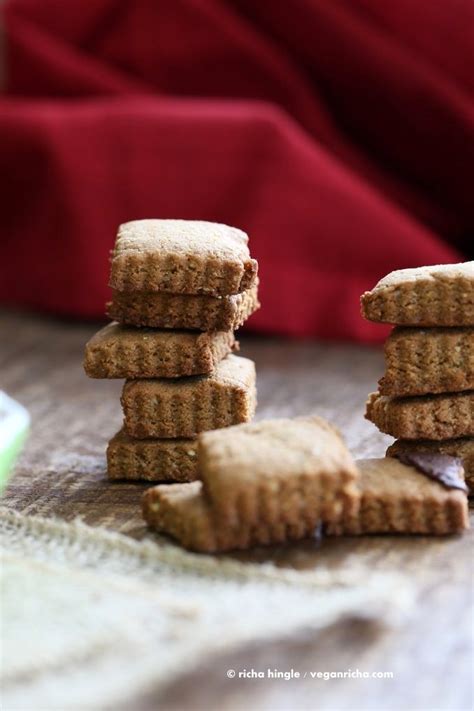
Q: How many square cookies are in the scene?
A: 12